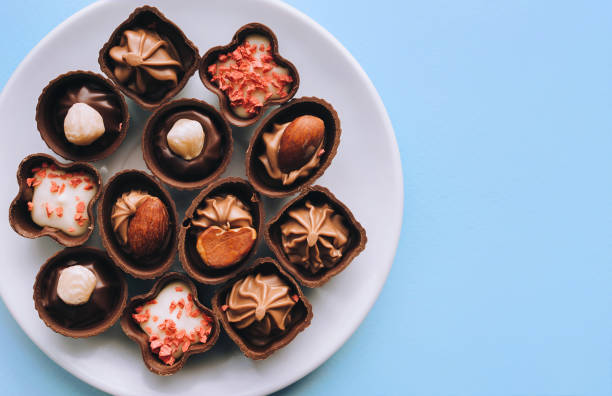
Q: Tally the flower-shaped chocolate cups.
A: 3